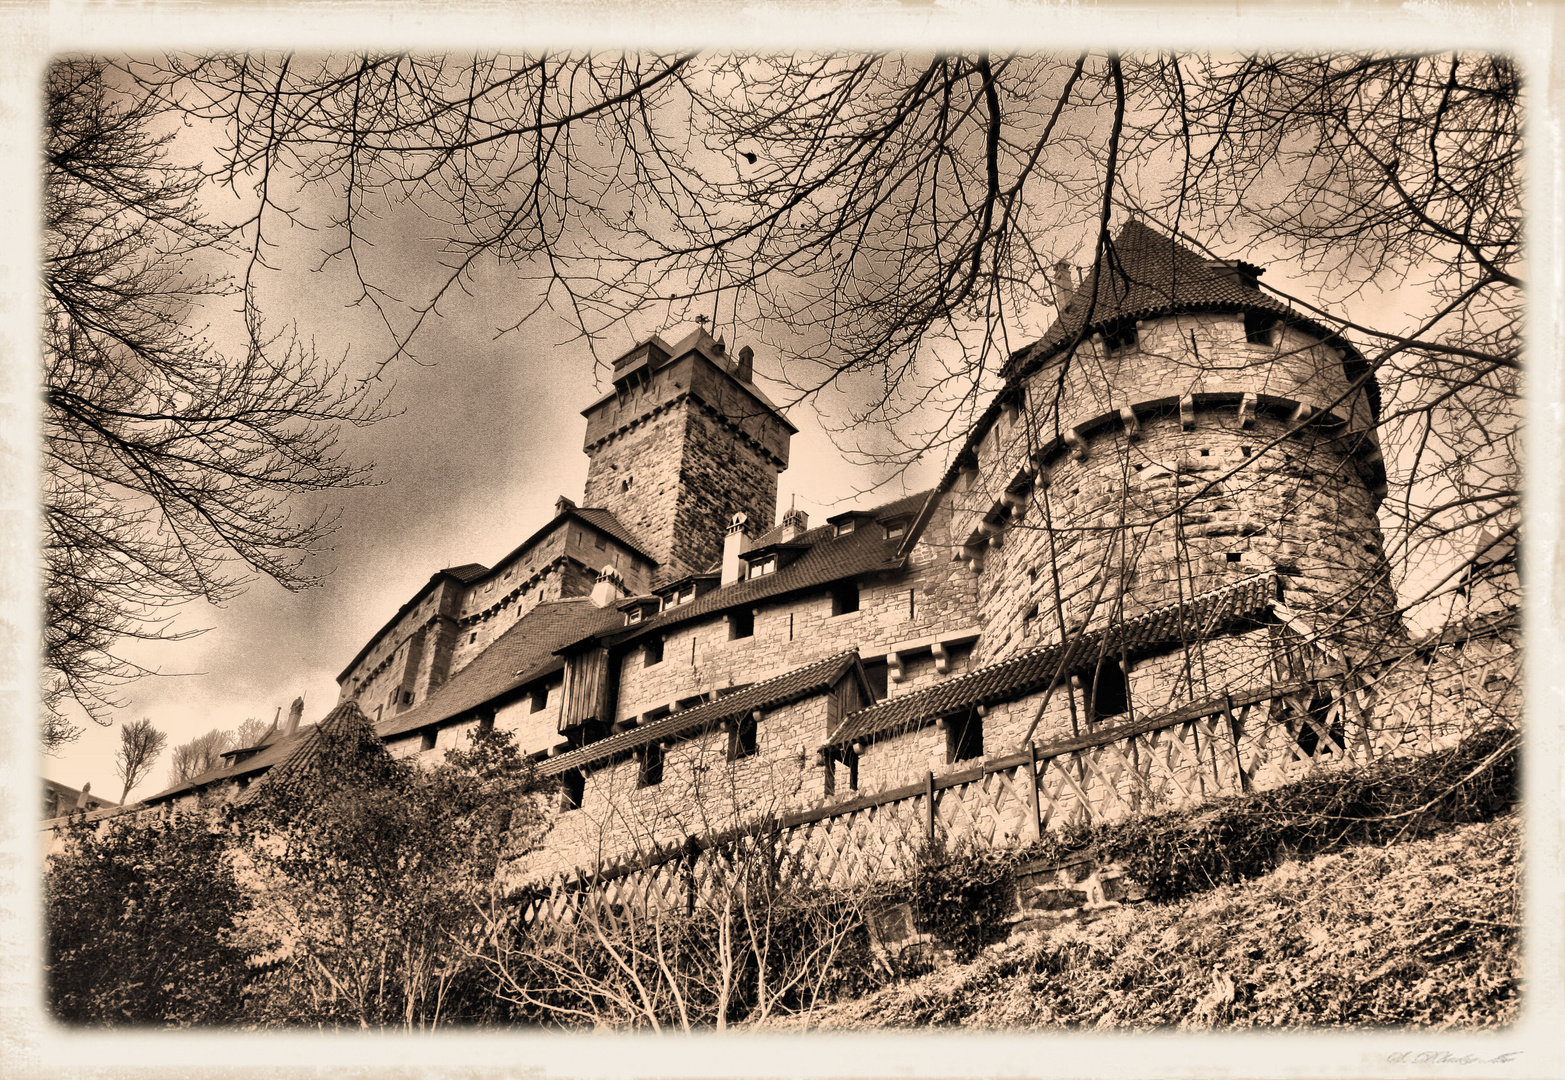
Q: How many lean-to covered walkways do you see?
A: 2